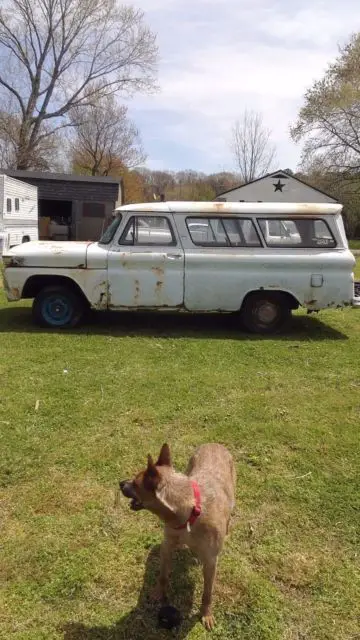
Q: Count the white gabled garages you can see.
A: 1